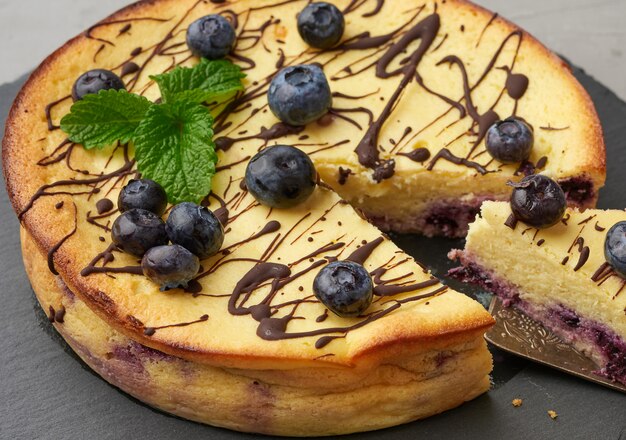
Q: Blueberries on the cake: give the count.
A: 13